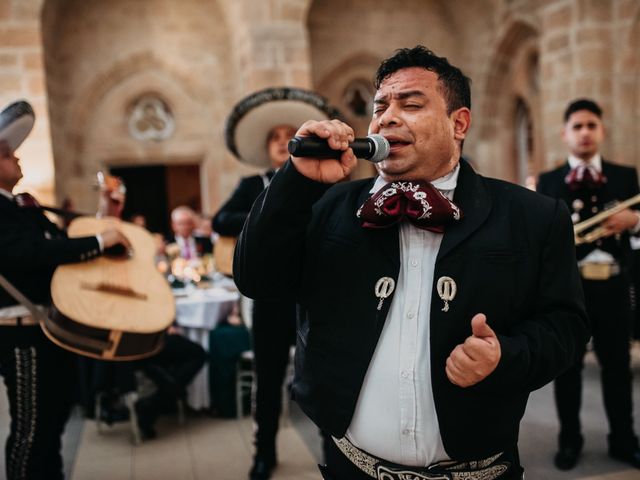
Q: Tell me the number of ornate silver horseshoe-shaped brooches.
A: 2